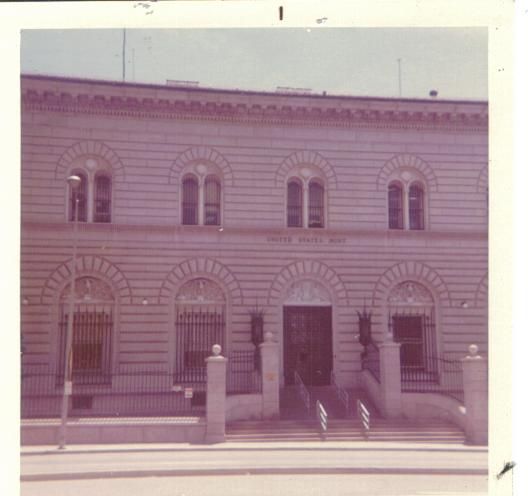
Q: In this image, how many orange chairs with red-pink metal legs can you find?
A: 0